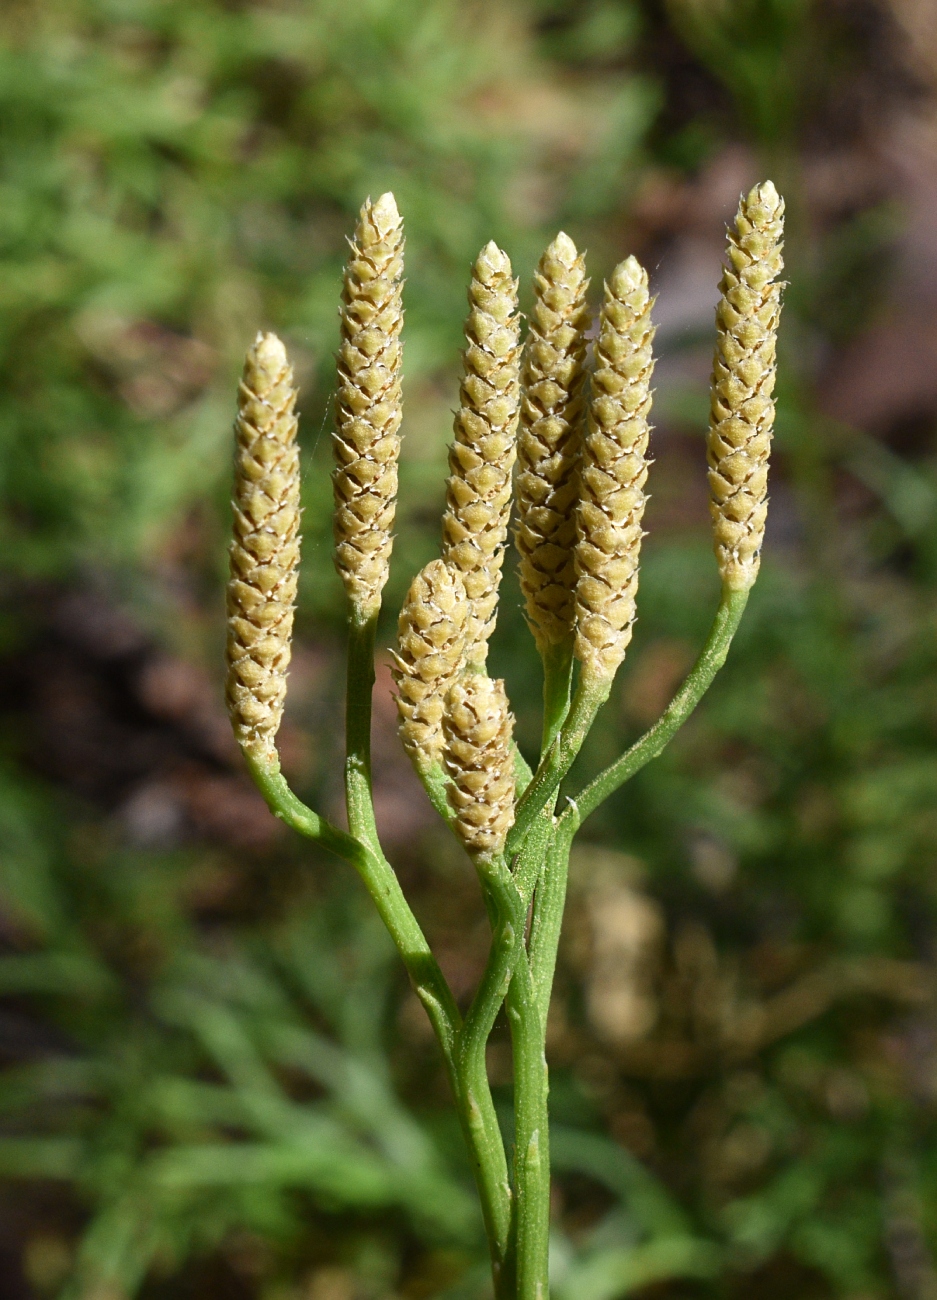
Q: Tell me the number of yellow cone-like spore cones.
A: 8